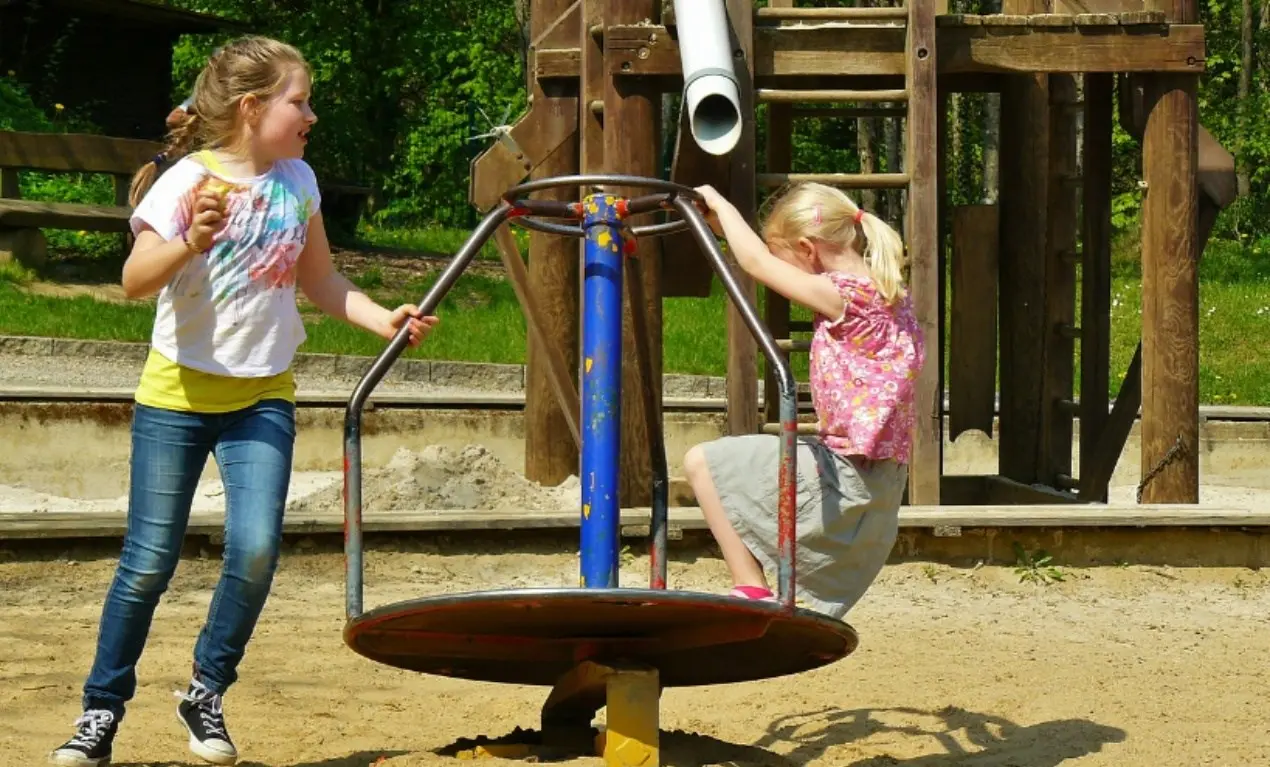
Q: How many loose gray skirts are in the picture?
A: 1